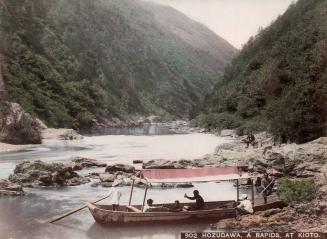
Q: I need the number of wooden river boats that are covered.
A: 1